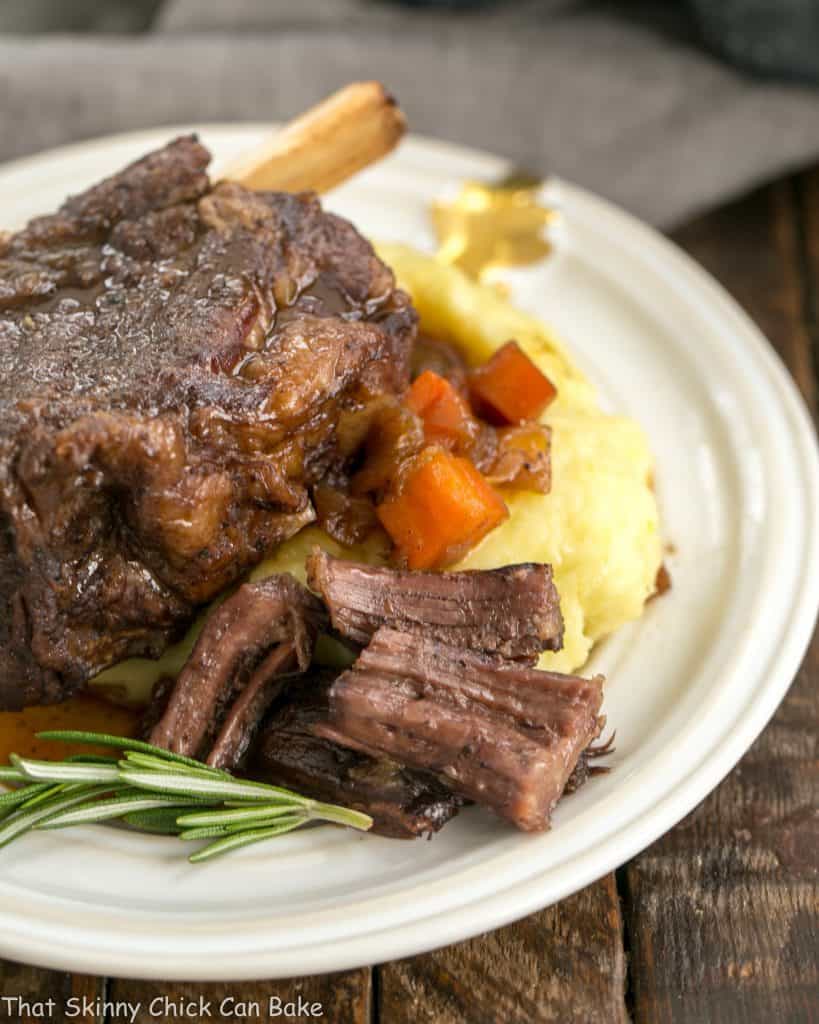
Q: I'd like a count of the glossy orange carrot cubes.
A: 3